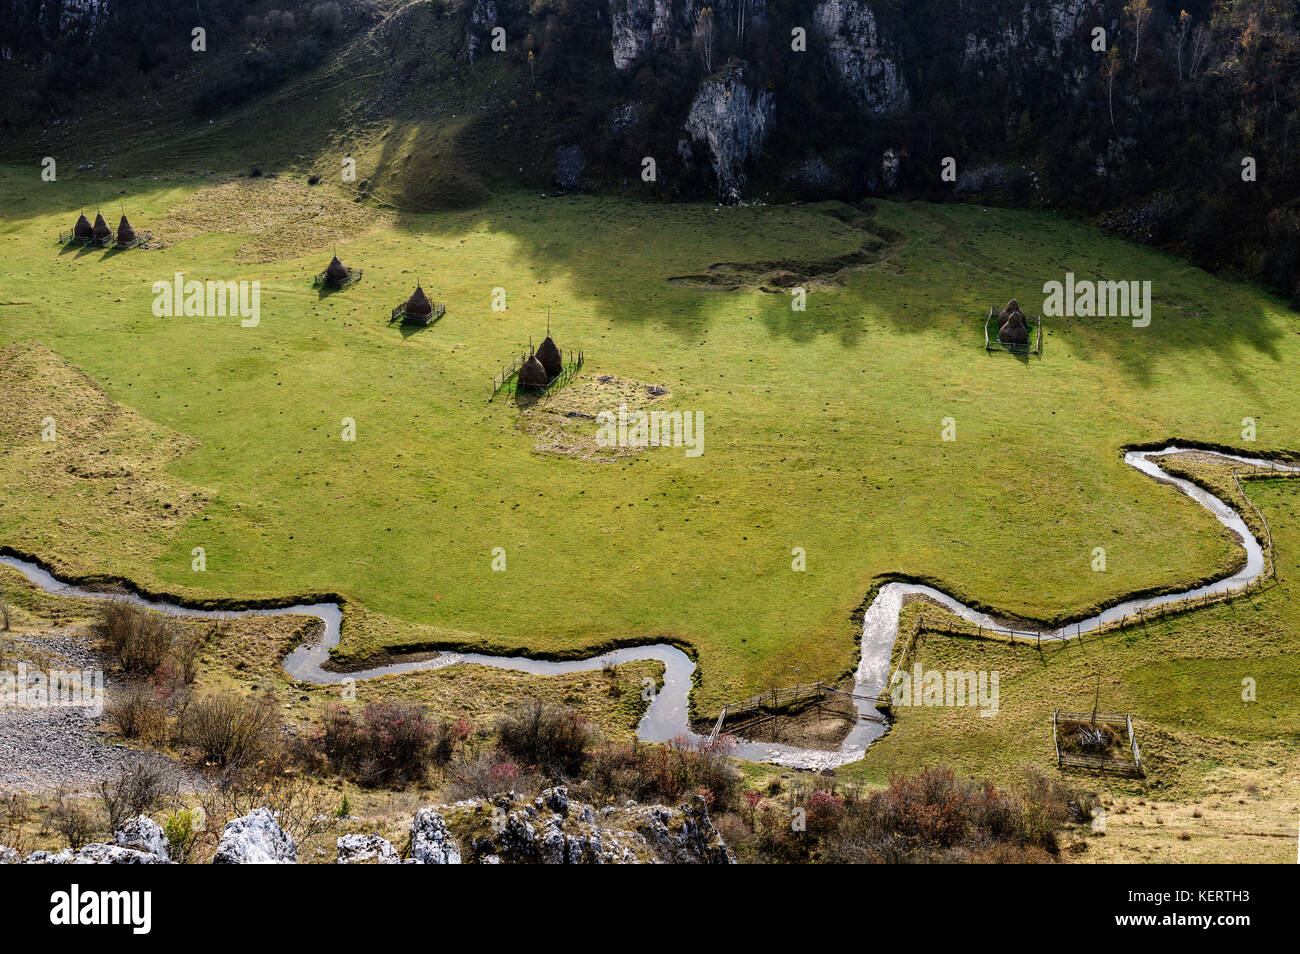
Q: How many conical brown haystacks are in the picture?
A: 9